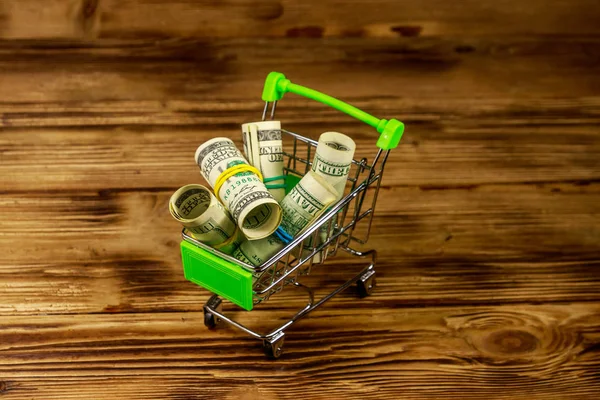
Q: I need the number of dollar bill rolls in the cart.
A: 5